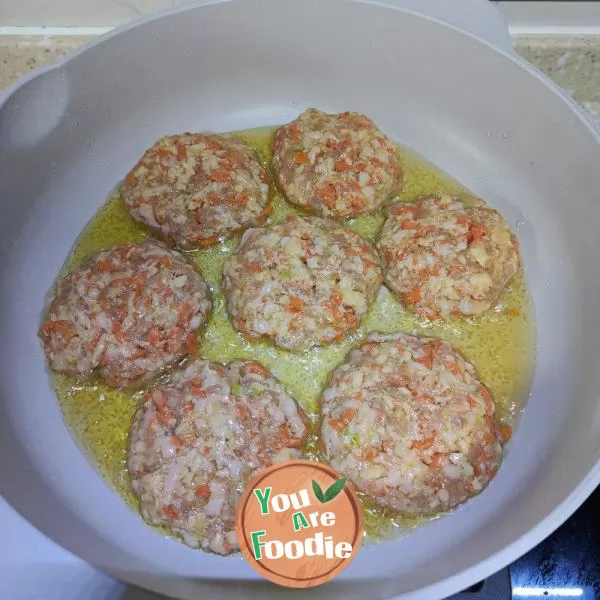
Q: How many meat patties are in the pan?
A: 7